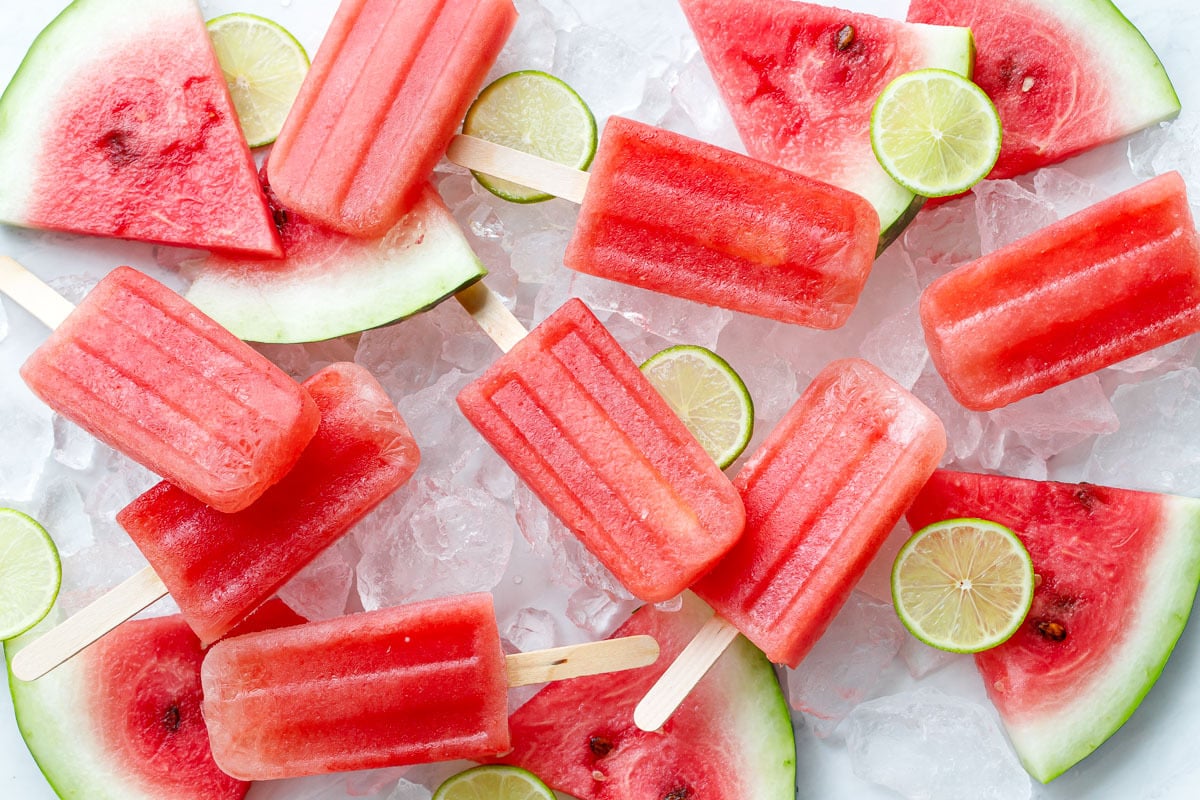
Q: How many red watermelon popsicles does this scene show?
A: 8